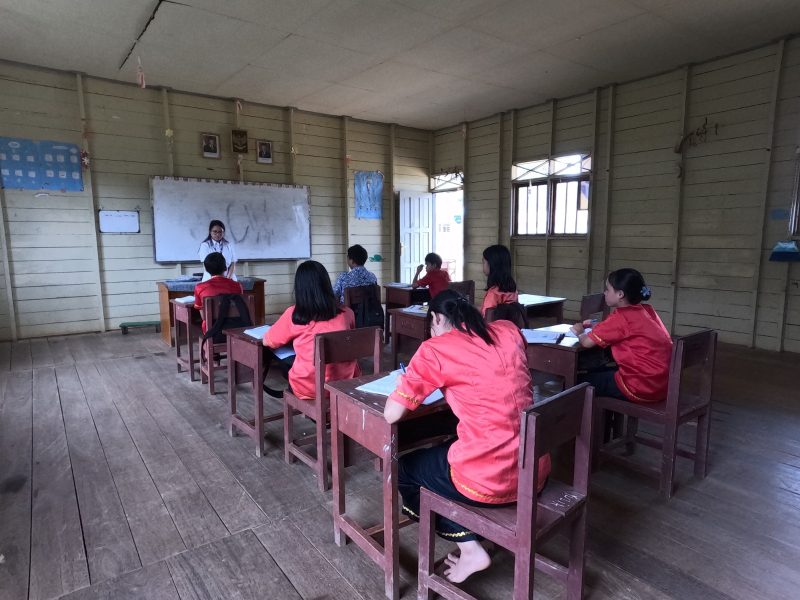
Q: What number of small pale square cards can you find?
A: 12